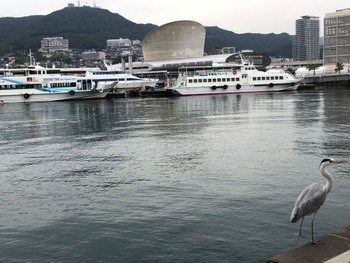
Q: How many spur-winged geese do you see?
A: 0